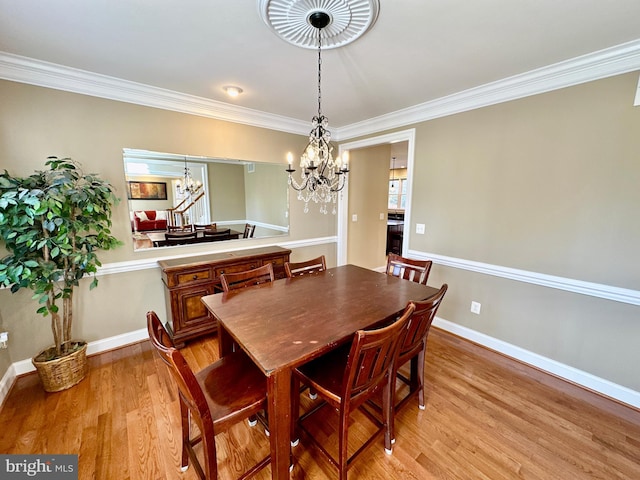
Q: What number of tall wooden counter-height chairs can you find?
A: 6